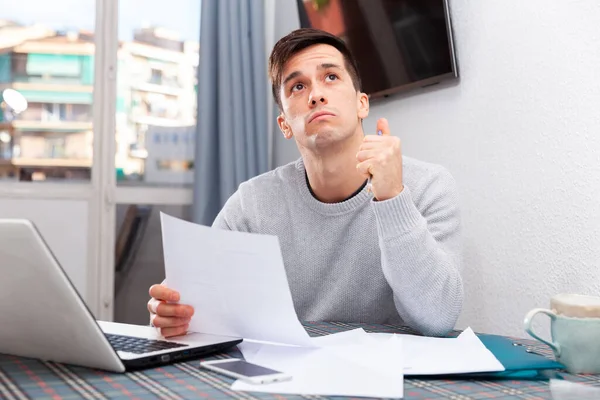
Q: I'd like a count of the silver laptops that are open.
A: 1